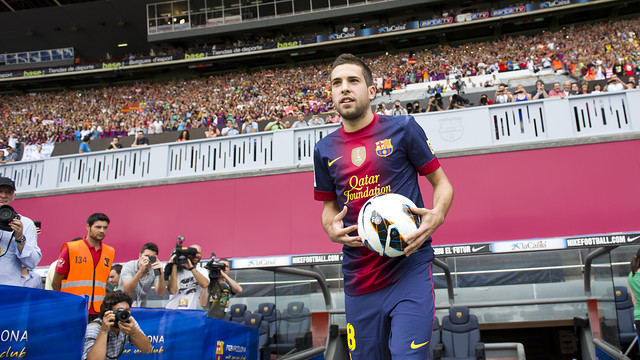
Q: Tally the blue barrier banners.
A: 3